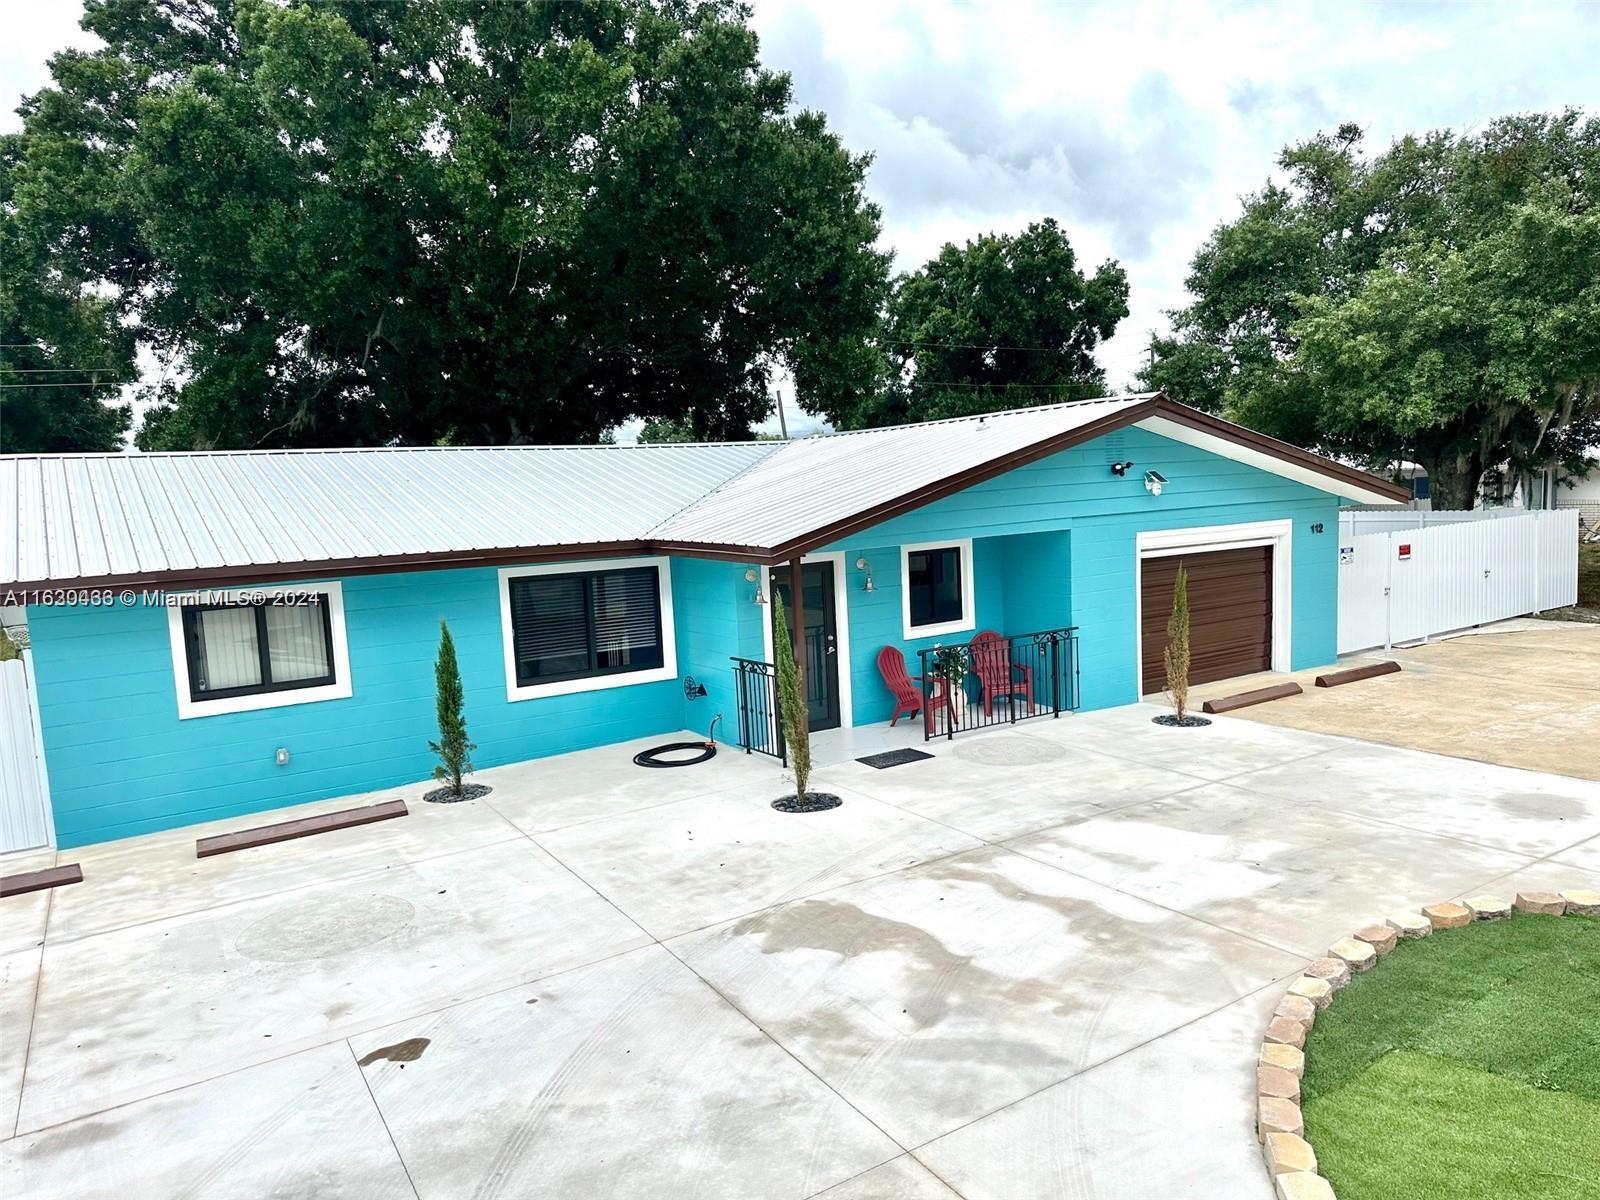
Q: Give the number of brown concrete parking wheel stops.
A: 4